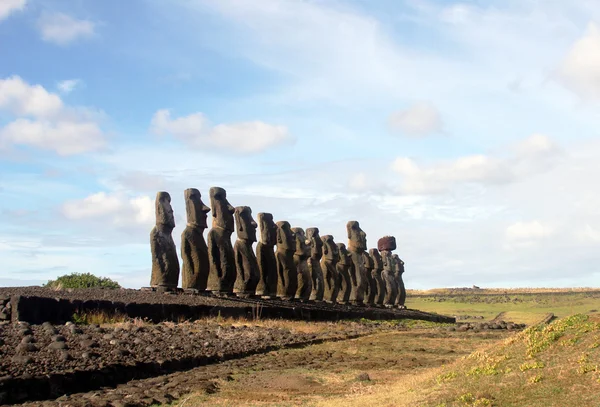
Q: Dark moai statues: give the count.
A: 15